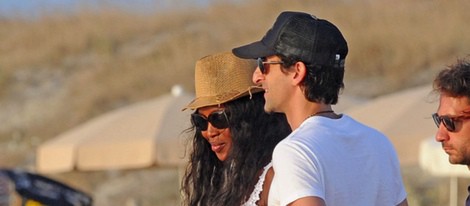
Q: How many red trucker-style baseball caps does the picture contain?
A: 0